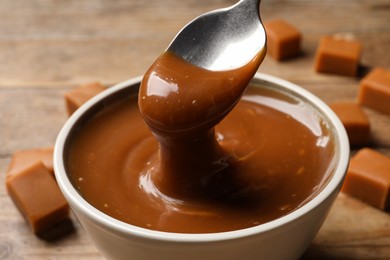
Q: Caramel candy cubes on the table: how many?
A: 8